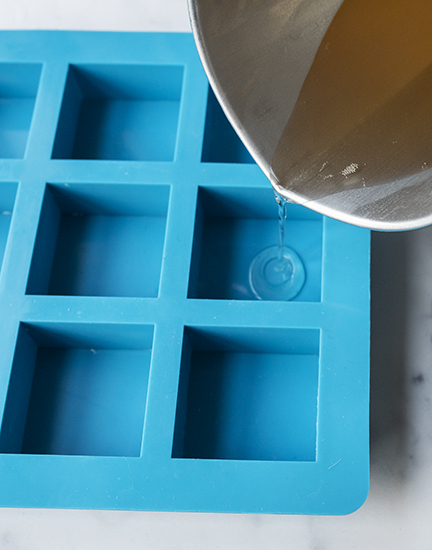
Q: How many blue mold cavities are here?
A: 8